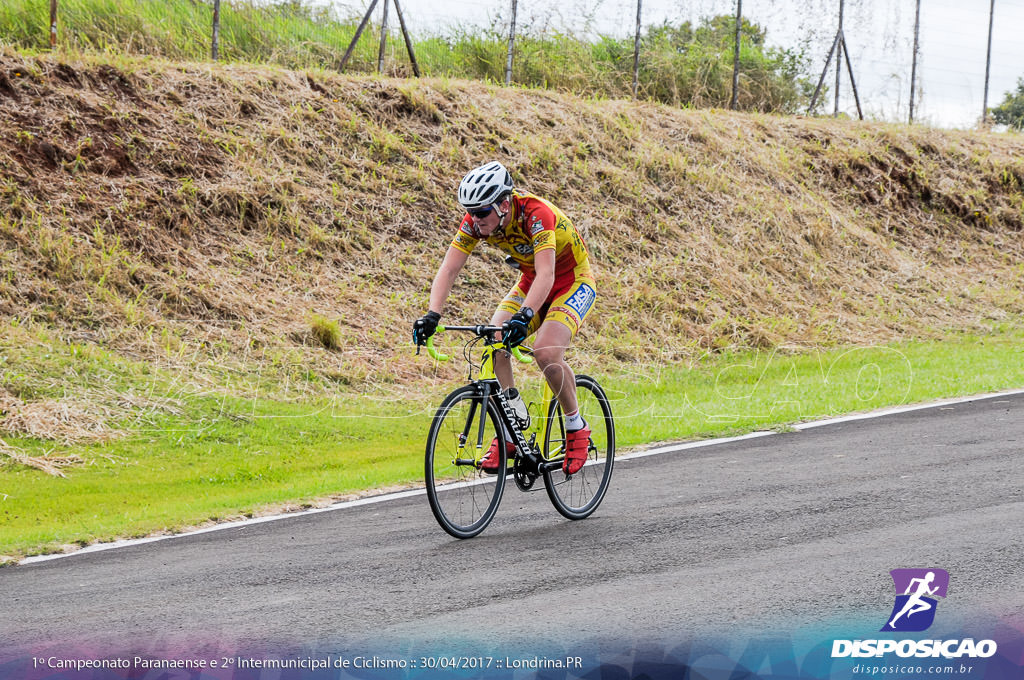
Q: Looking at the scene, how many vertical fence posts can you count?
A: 9